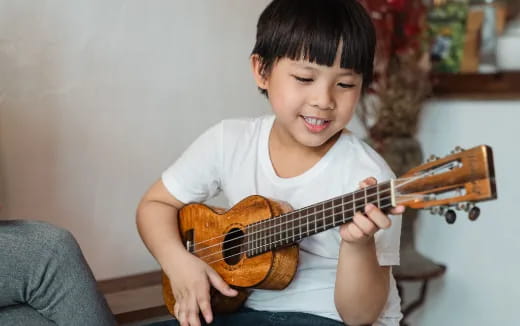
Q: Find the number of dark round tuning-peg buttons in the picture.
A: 2